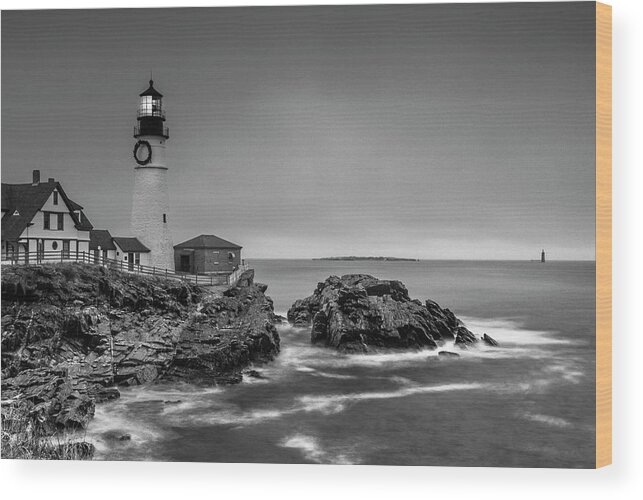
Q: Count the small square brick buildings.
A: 1